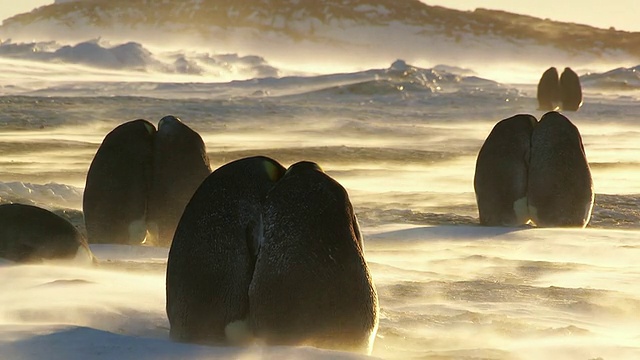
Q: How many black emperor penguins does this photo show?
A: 9